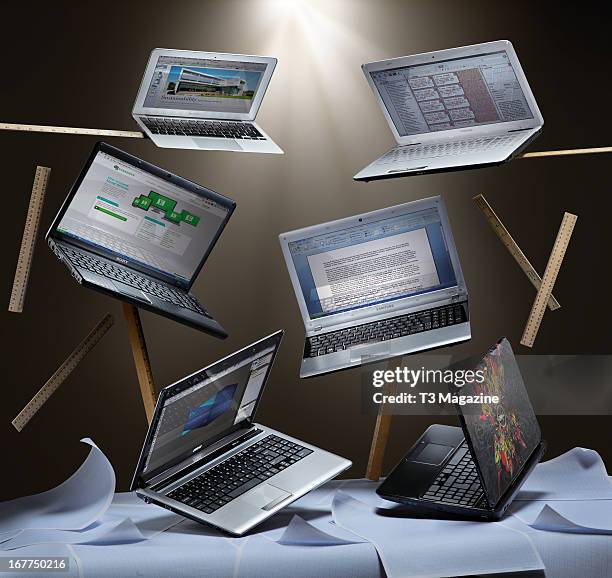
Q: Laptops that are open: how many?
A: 6